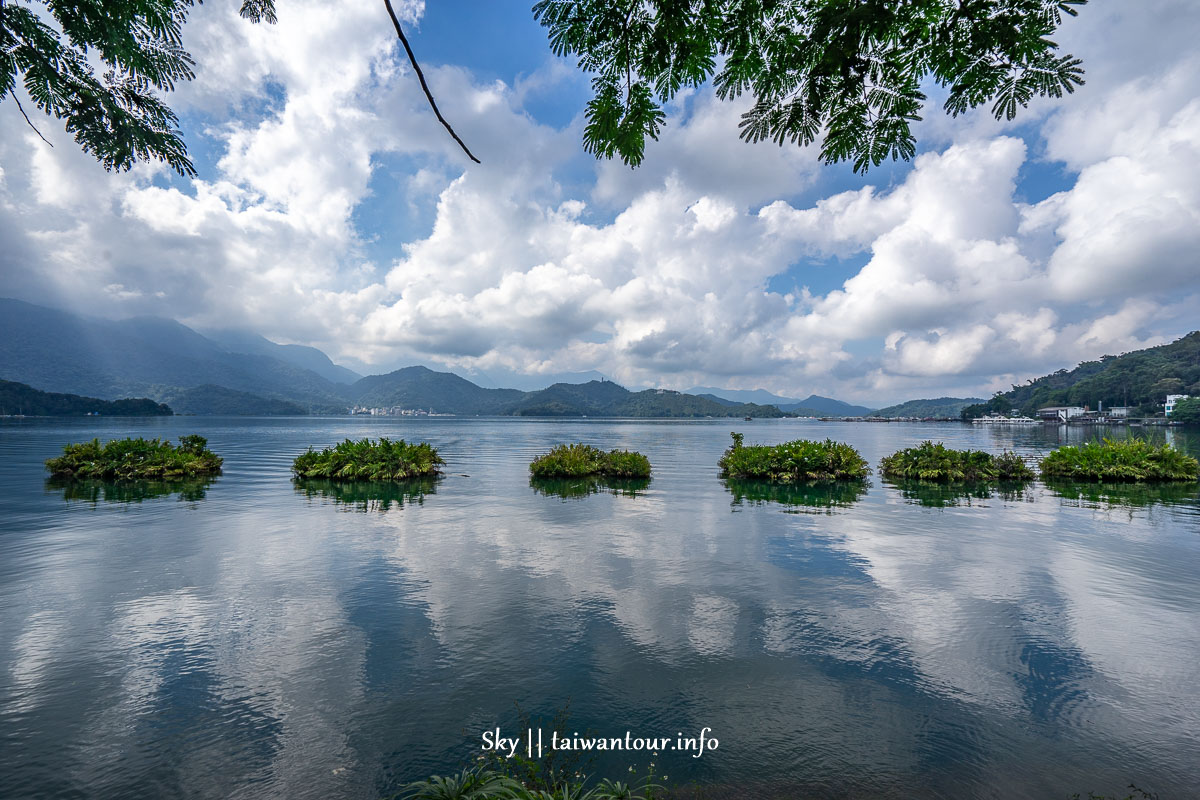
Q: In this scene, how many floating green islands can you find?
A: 6